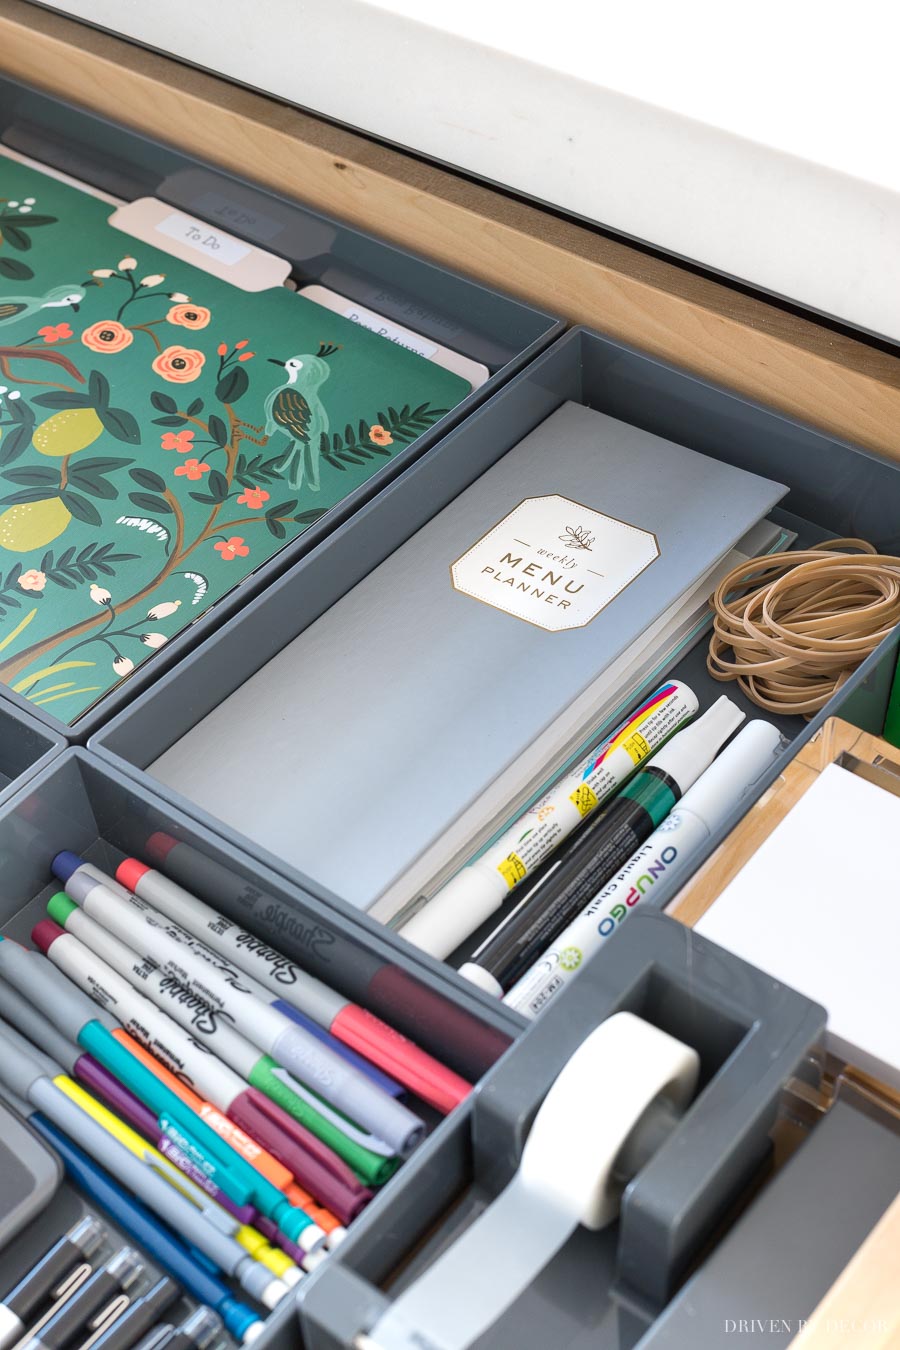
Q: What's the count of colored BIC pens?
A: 6